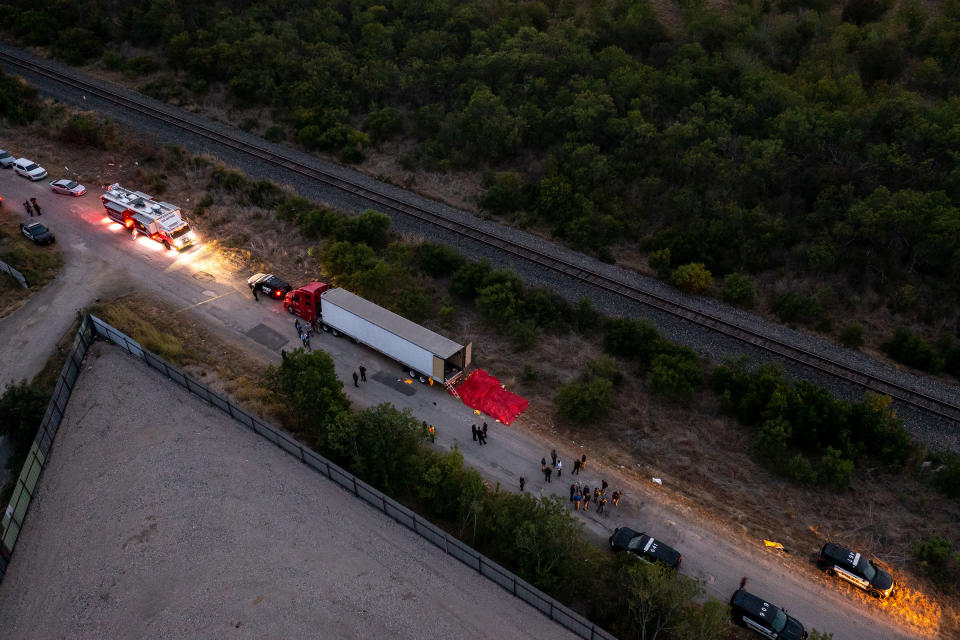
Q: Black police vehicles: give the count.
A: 5